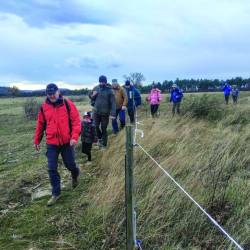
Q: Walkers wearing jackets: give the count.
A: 9